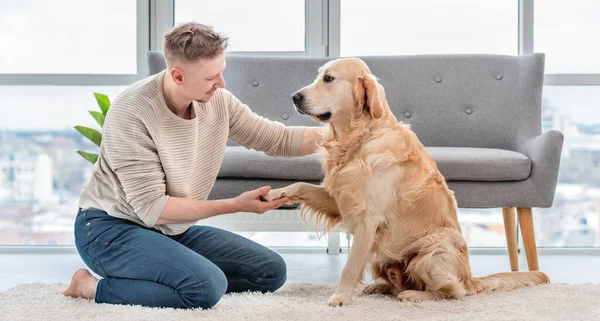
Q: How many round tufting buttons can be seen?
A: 6